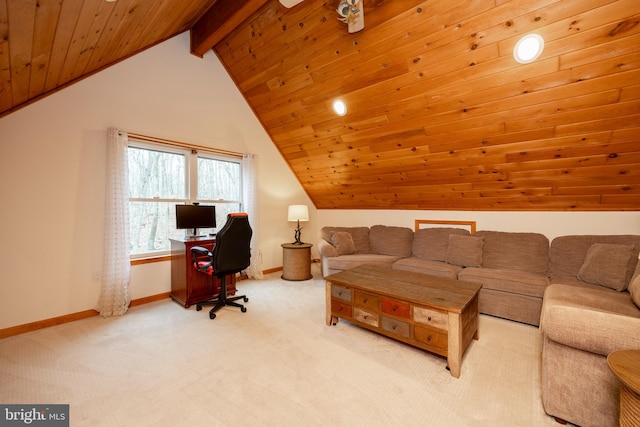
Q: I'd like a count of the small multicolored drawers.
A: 8